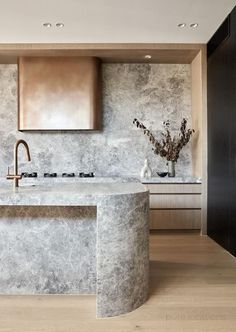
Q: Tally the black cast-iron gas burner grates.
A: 4